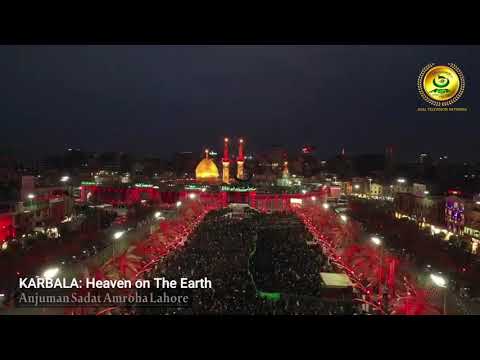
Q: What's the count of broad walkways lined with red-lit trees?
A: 2